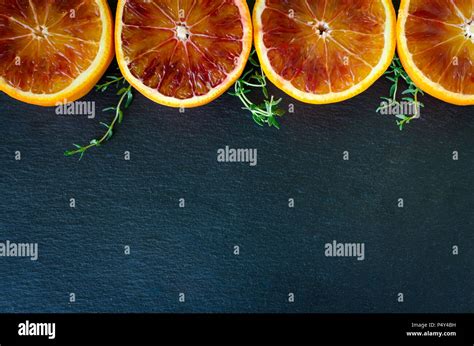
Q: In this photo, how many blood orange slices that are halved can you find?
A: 4